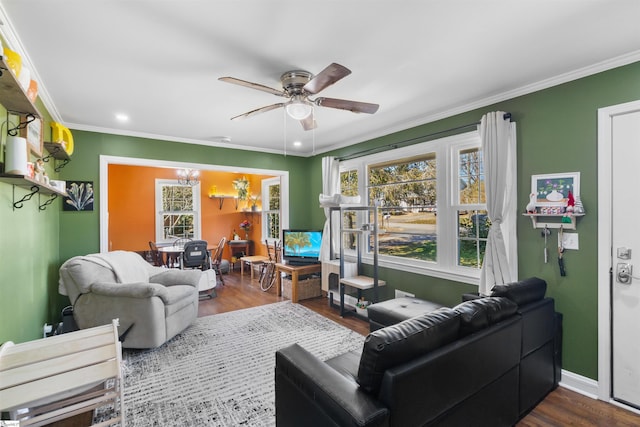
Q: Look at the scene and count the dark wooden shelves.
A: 3